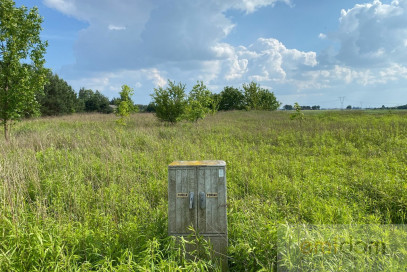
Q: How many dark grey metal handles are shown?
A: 2